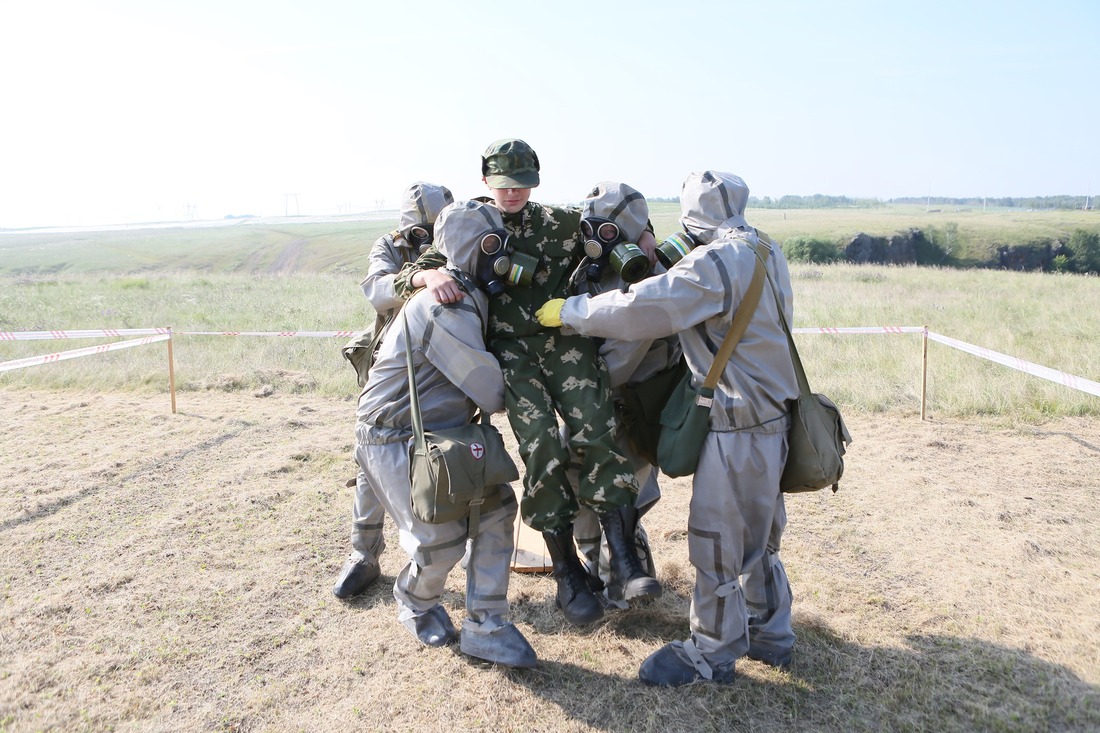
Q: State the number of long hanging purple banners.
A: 0